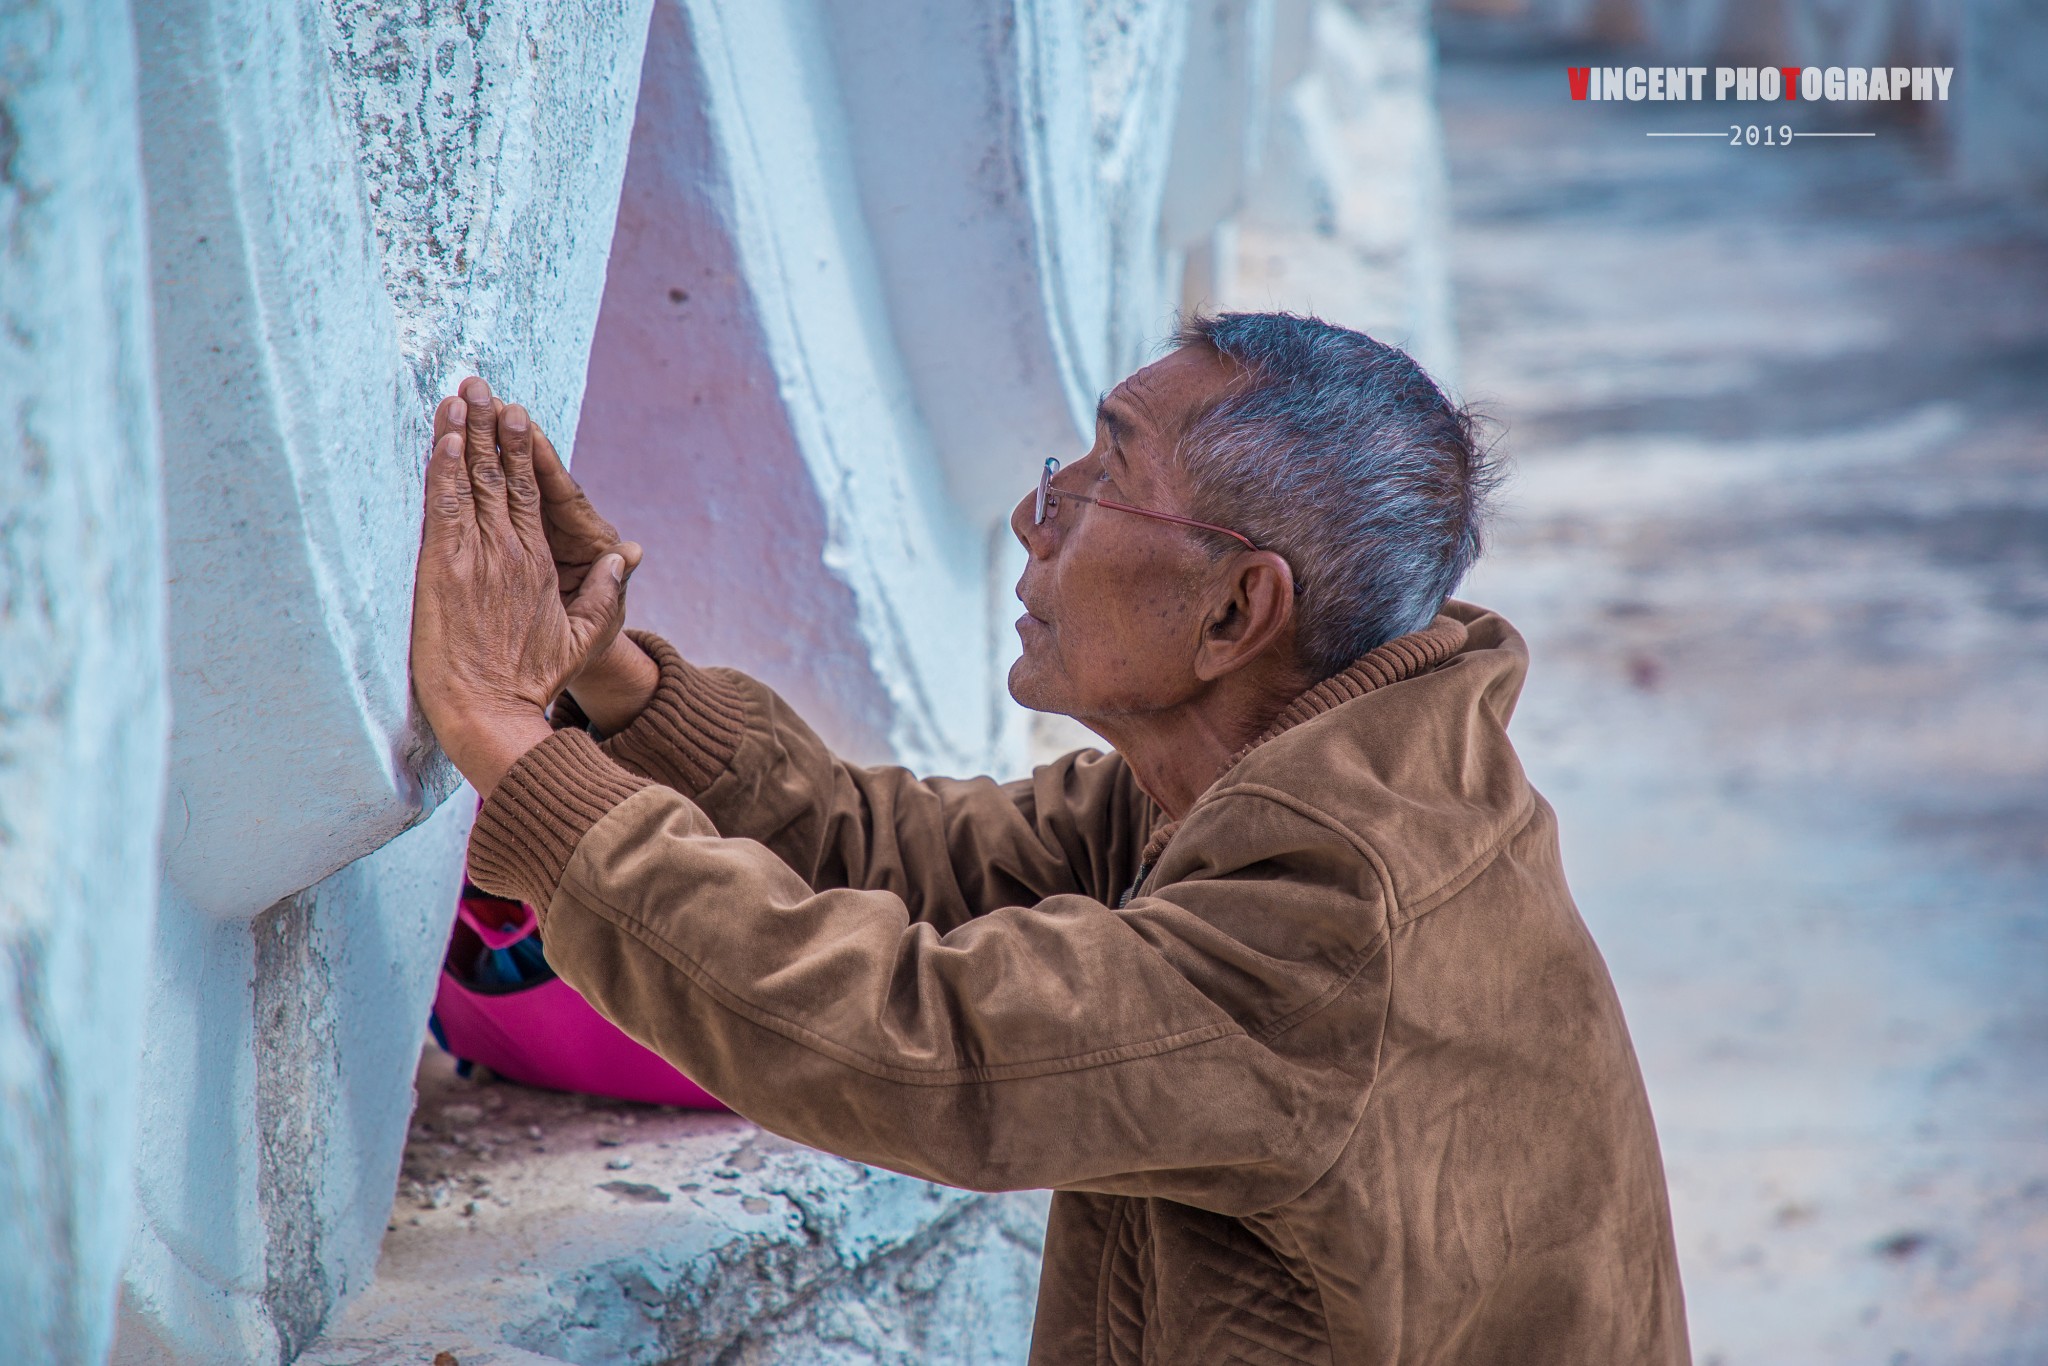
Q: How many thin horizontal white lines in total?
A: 2